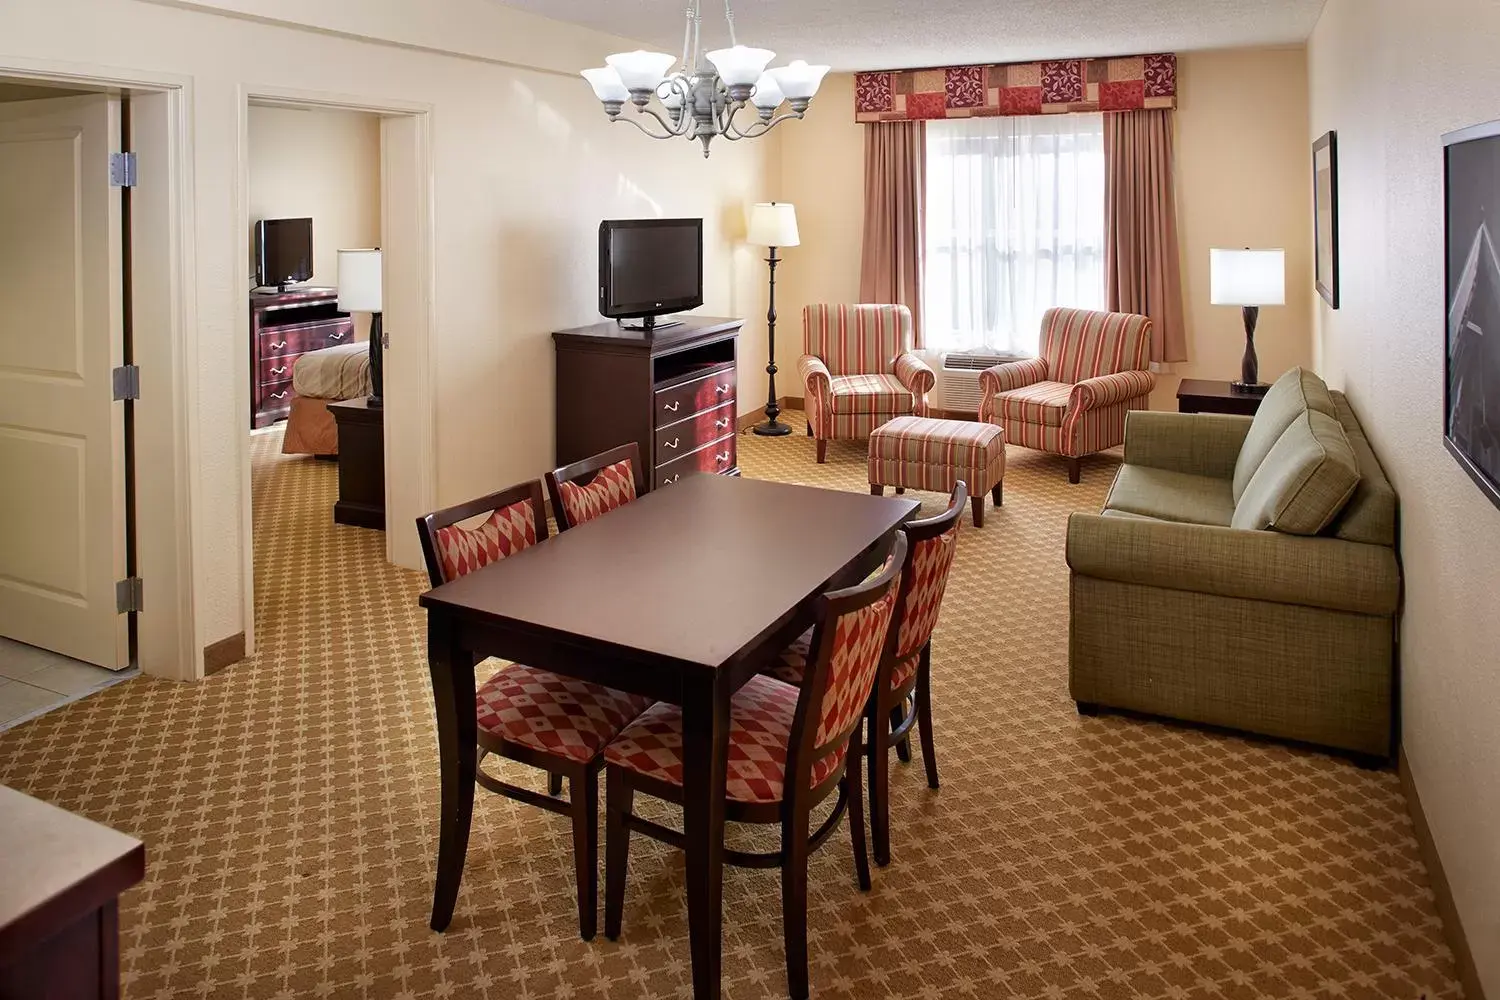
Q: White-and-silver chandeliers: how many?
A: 1